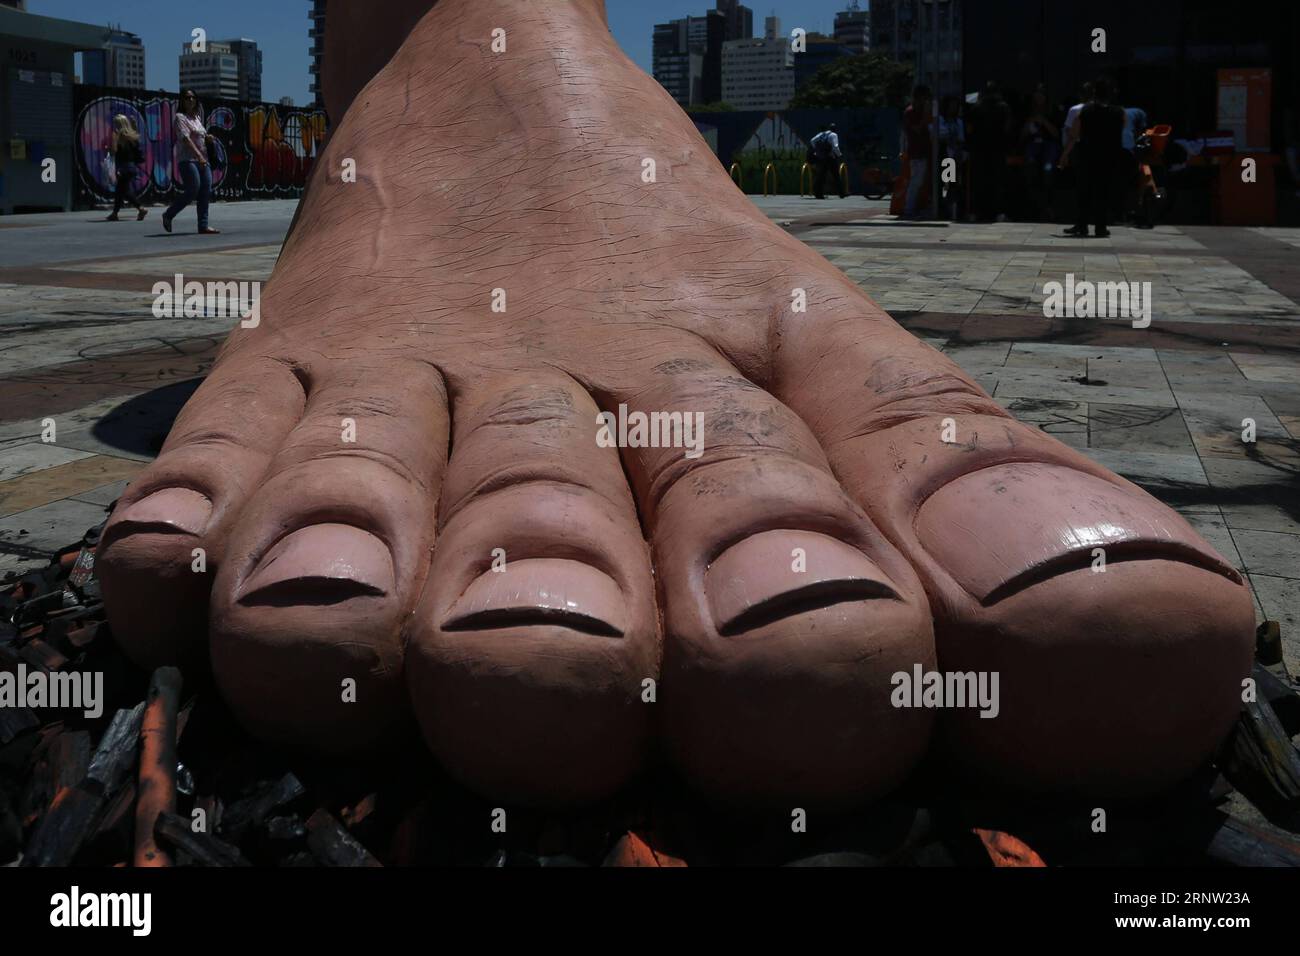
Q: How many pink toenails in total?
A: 5